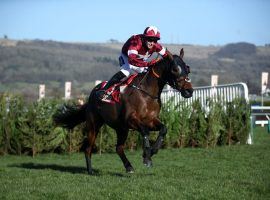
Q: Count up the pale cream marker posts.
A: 5